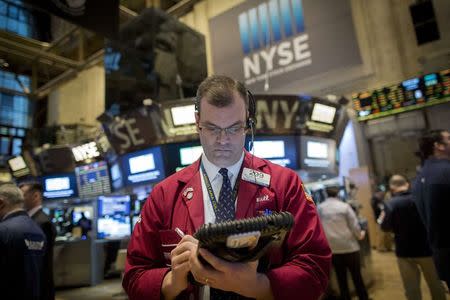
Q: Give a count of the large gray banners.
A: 1